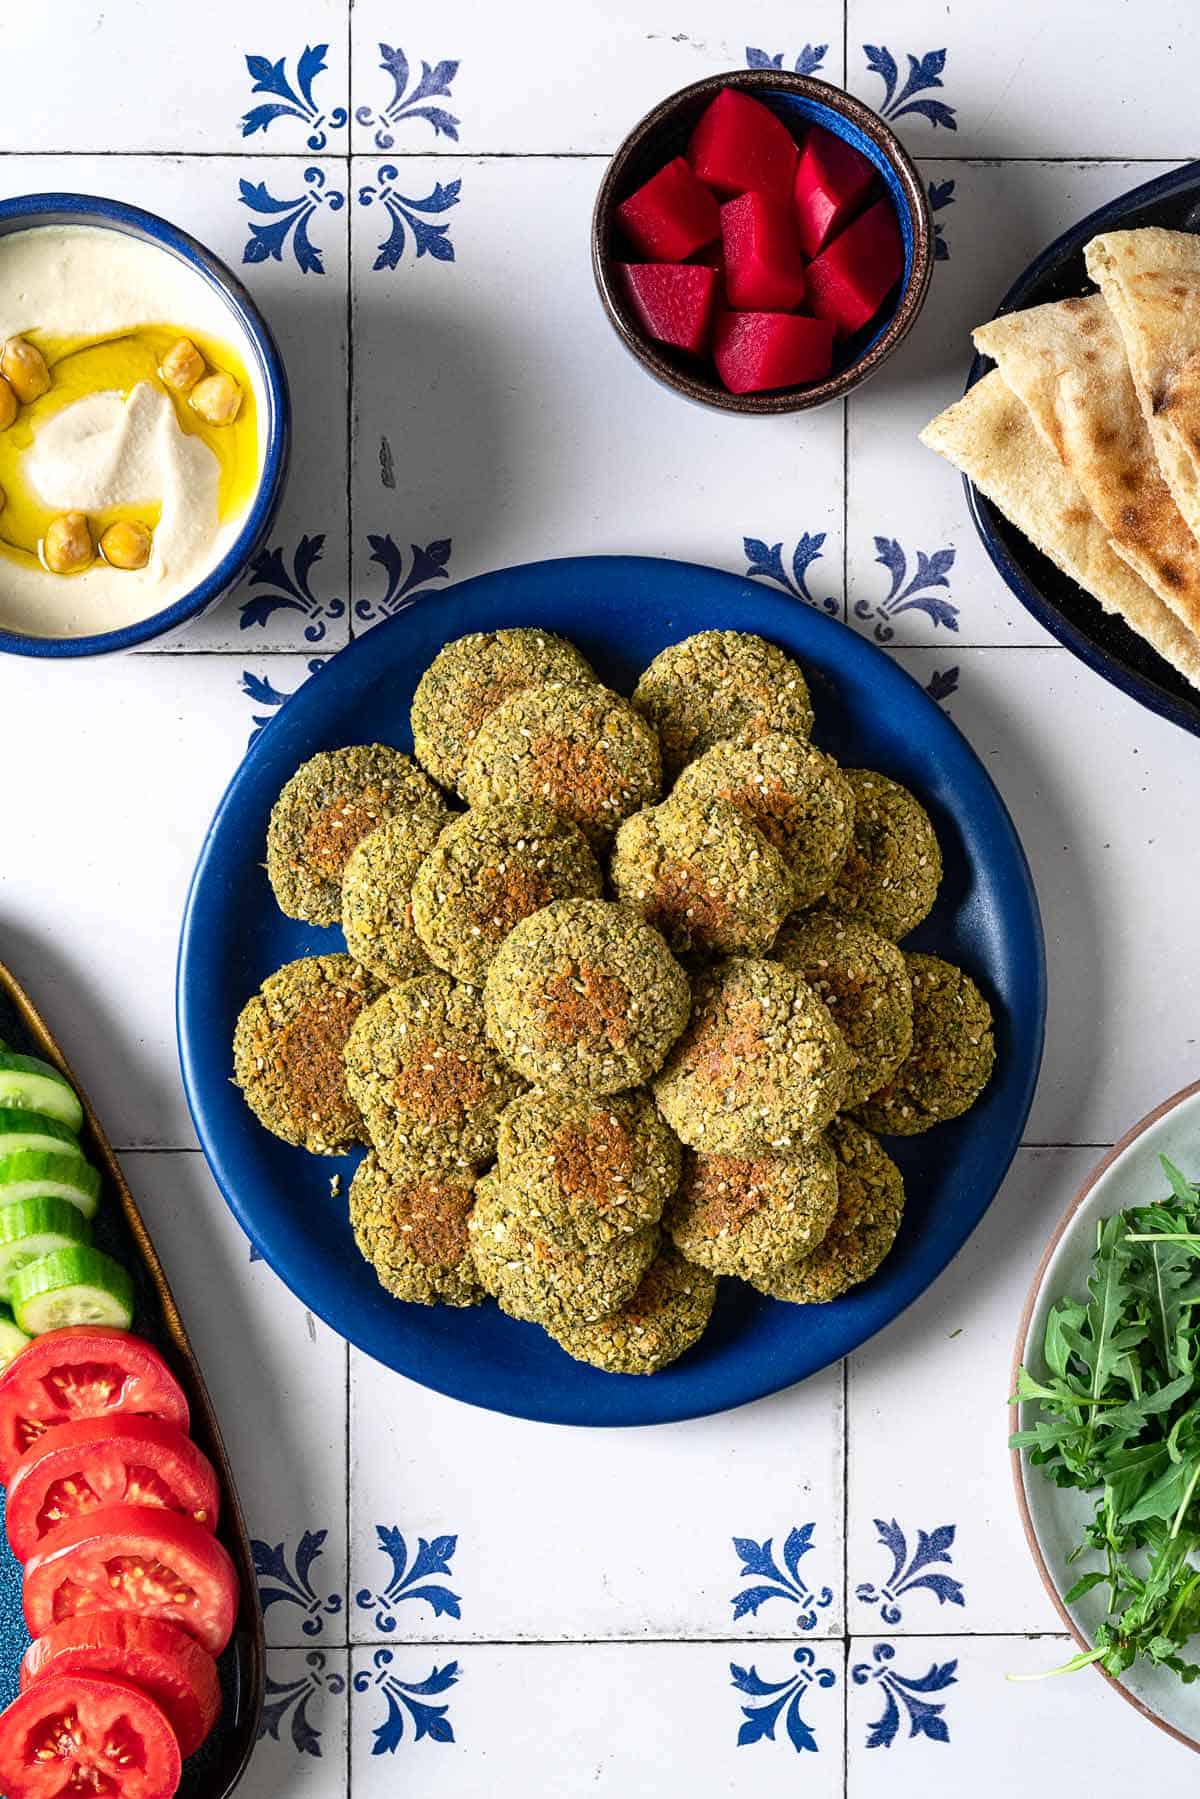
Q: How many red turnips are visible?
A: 7